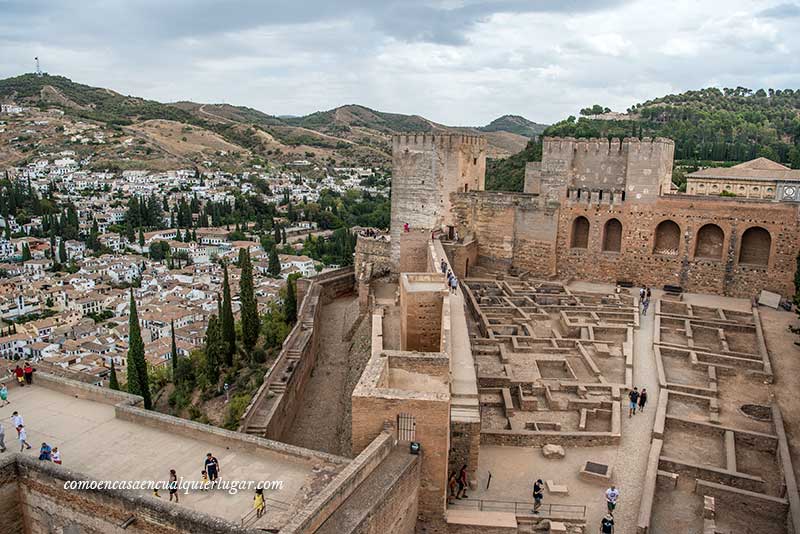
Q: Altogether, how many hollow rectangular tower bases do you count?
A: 2